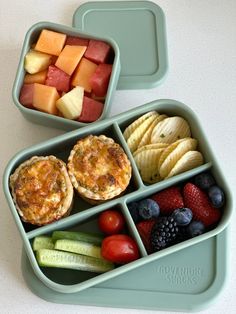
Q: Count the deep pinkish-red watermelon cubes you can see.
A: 6